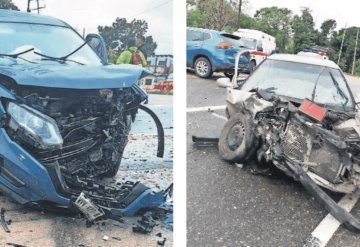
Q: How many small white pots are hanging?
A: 0